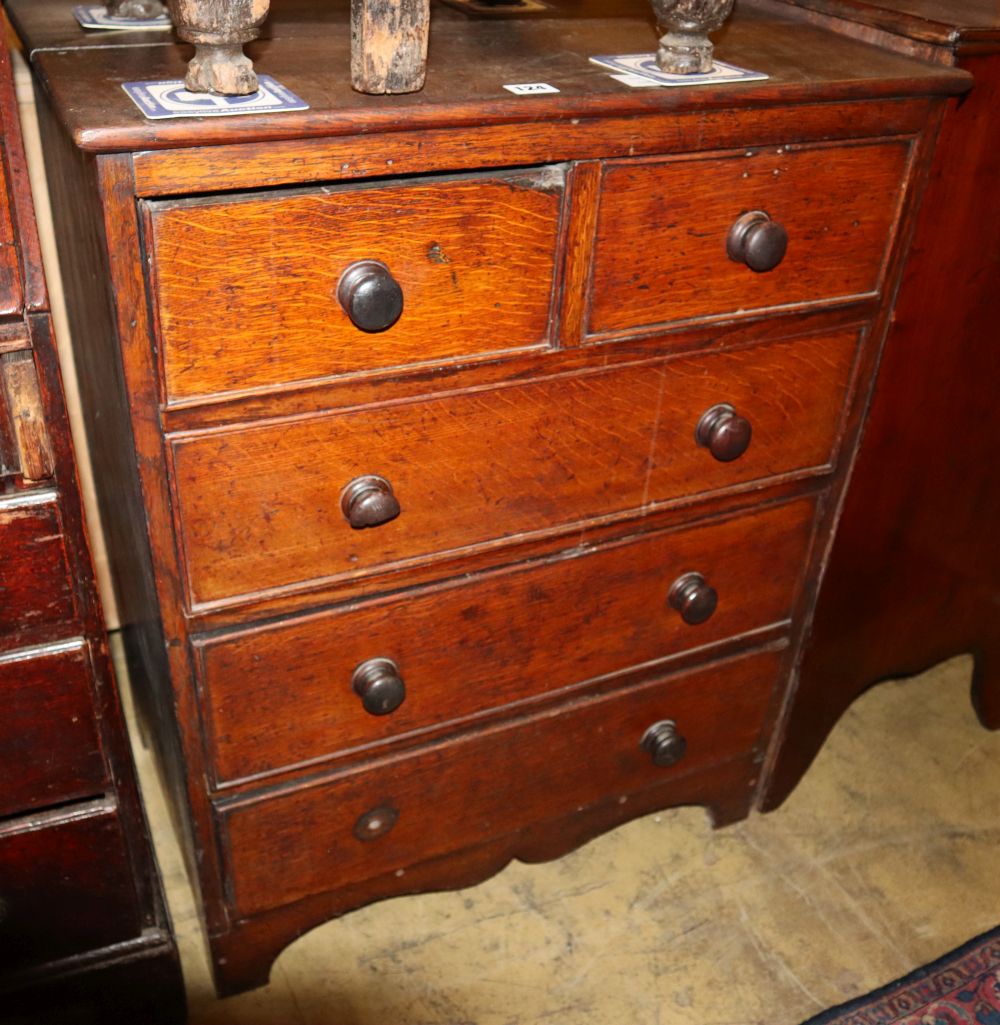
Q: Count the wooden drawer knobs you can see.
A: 7